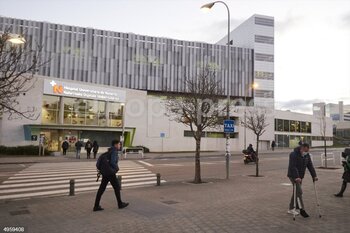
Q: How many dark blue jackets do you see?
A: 2